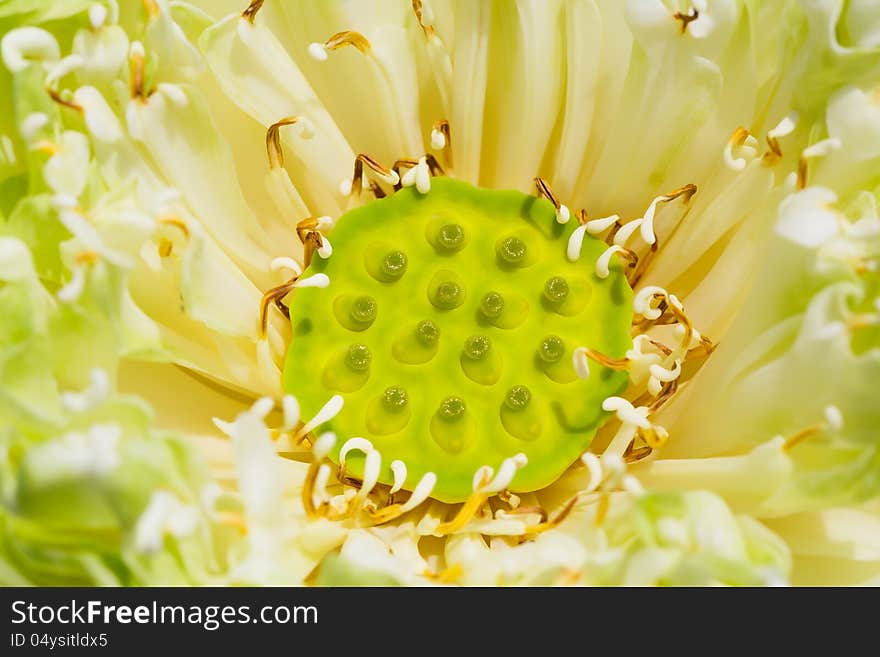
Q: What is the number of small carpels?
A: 14